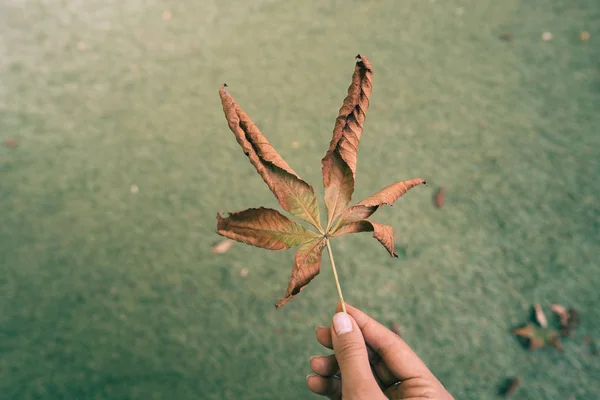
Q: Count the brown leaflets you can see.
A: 6